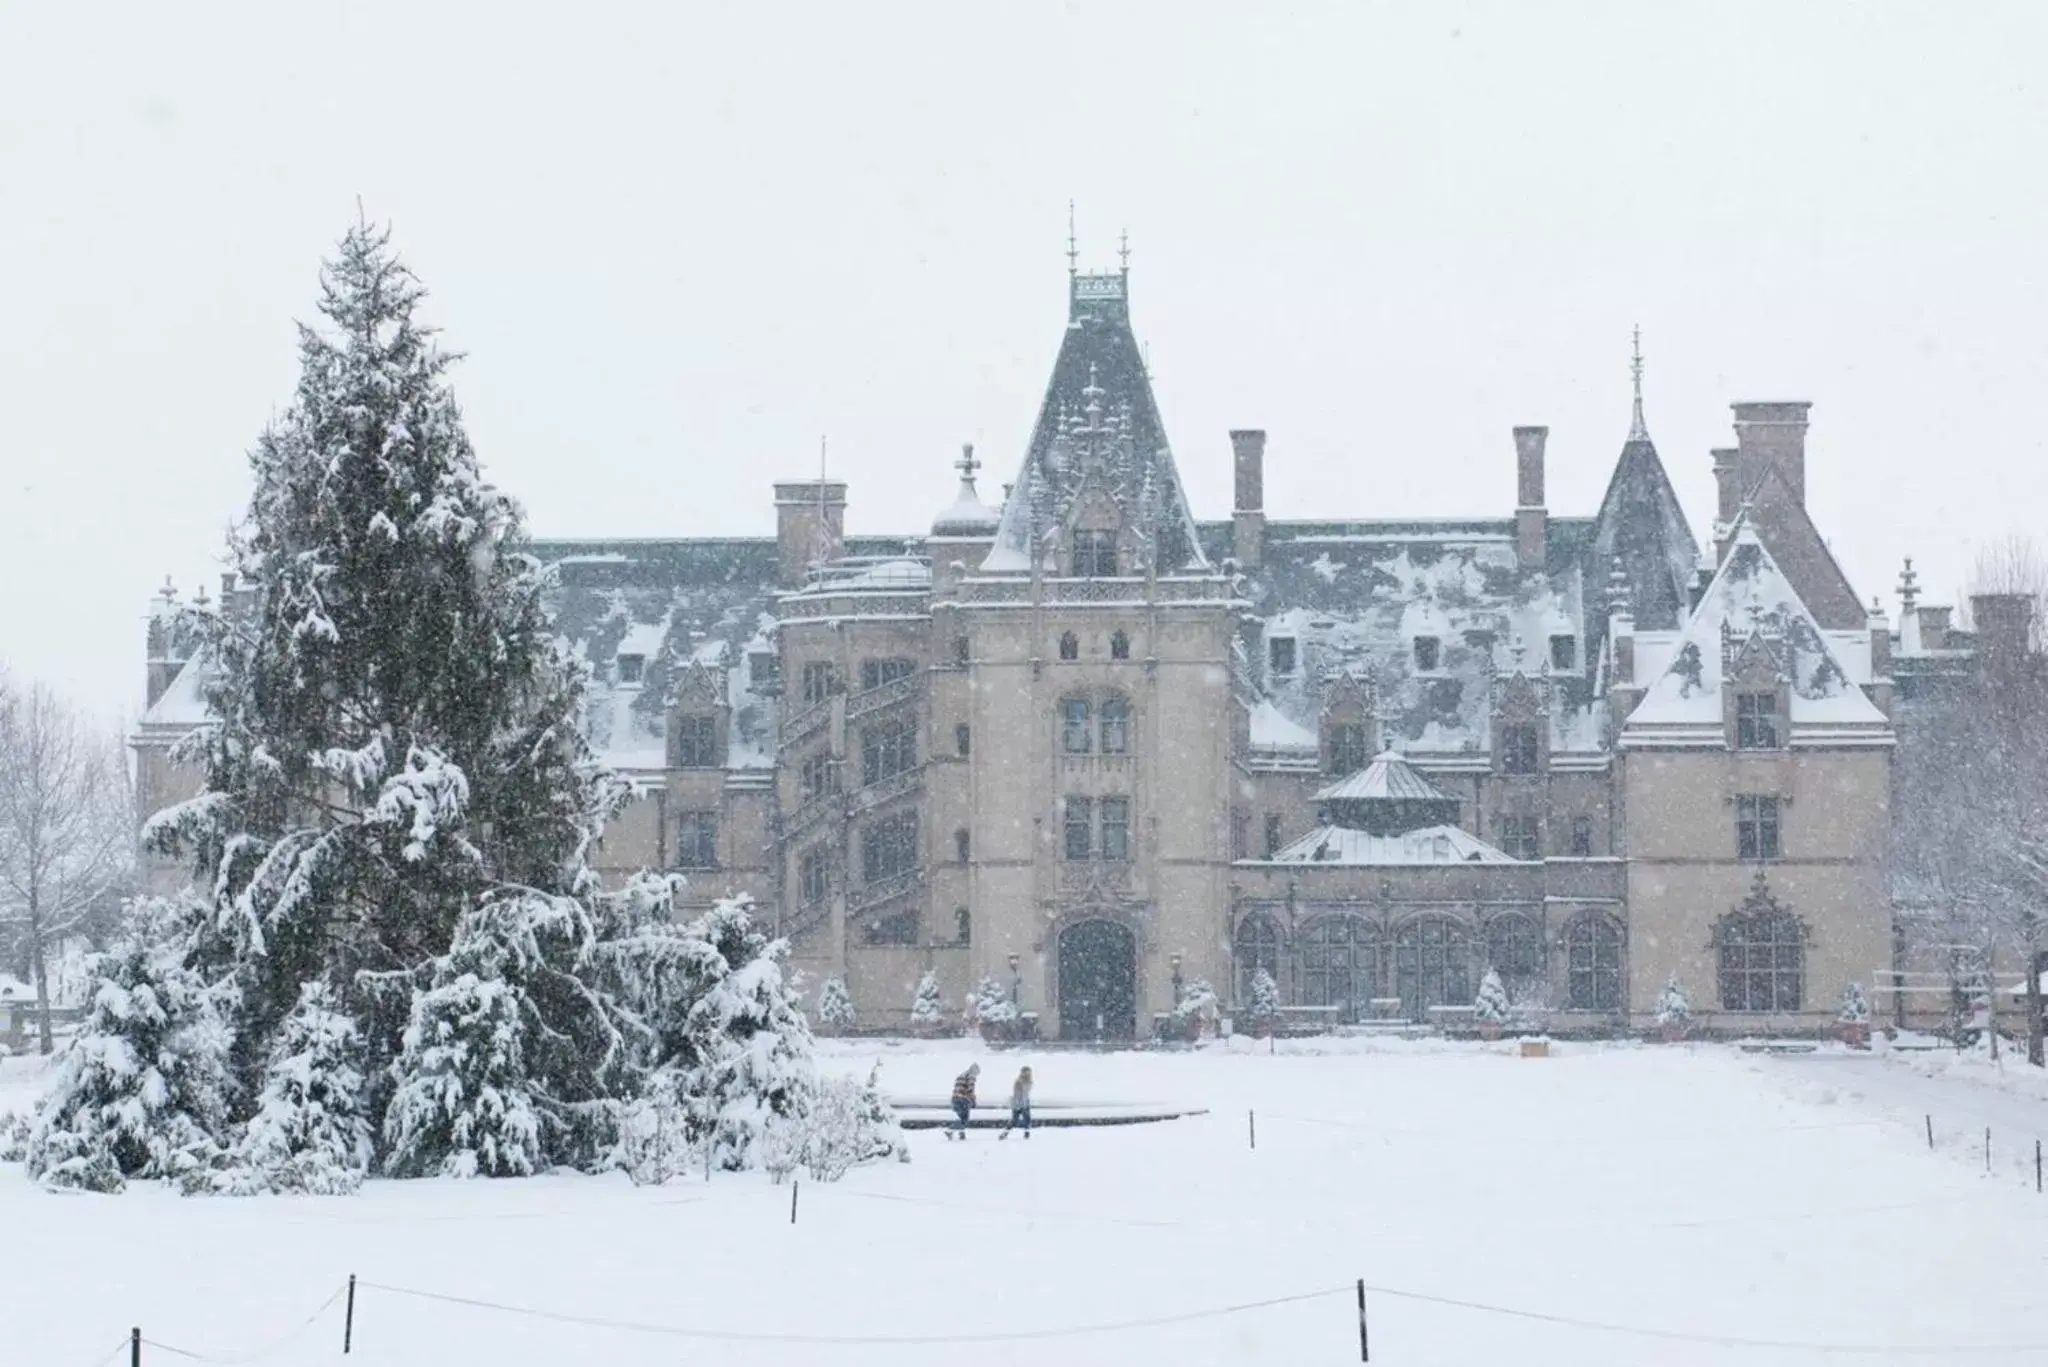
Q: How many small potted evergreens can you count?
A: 8